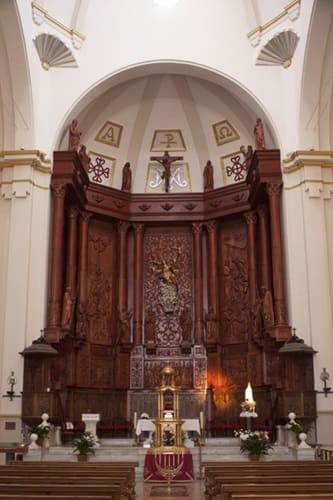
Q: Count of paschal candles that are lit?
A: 1